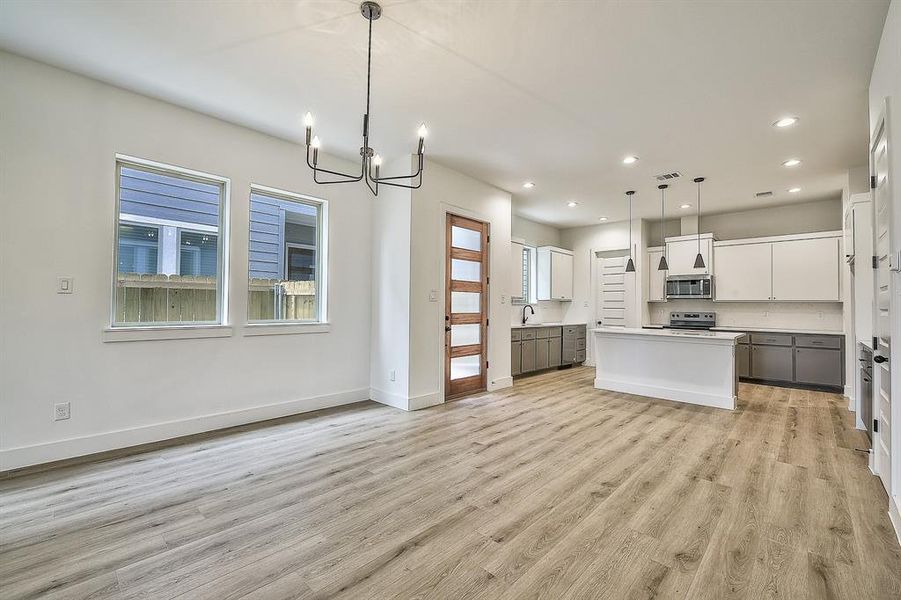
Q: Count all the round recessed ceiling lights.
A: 8